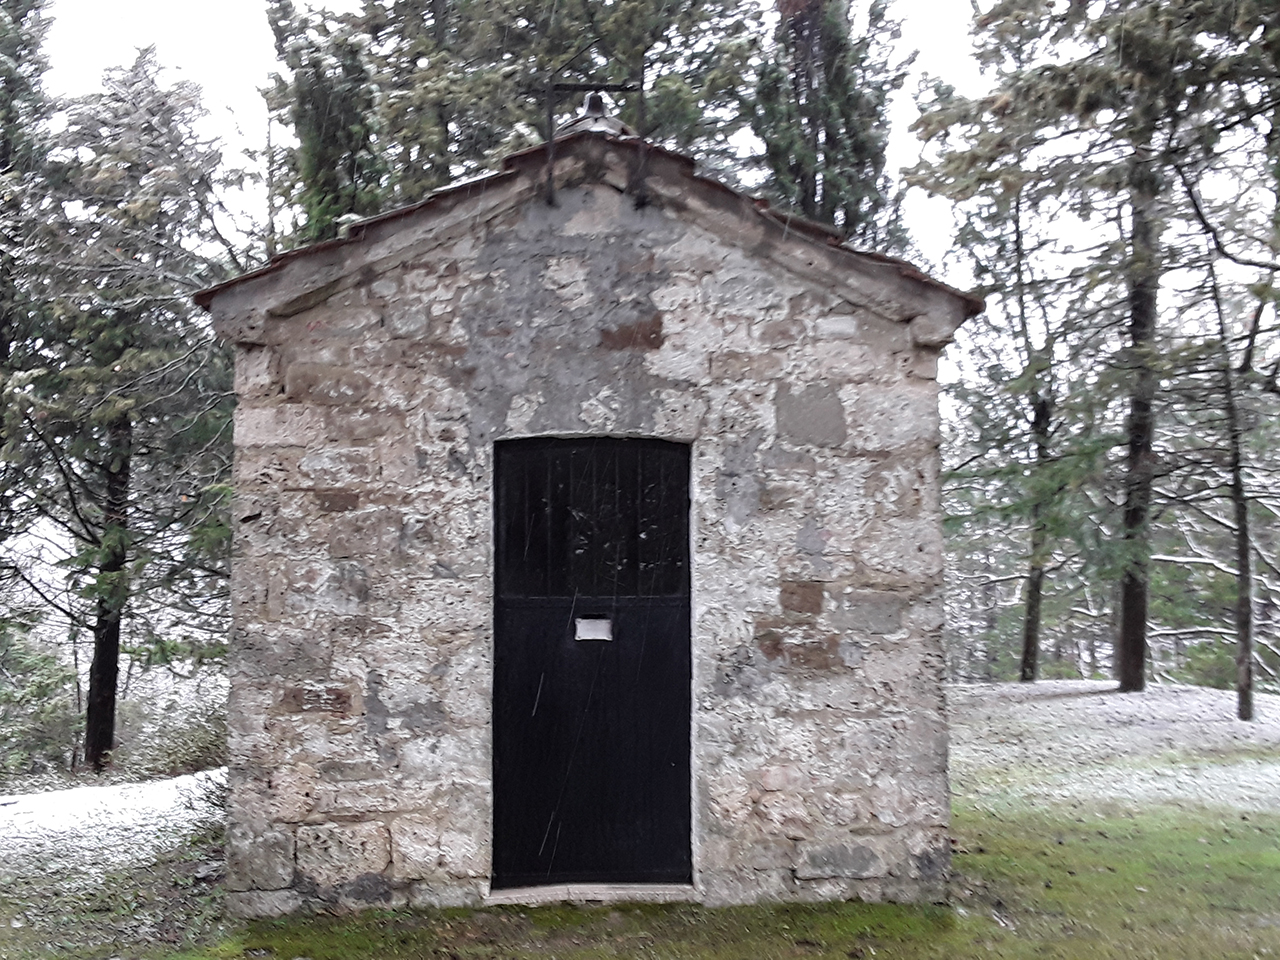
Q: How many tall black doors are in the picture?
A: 1